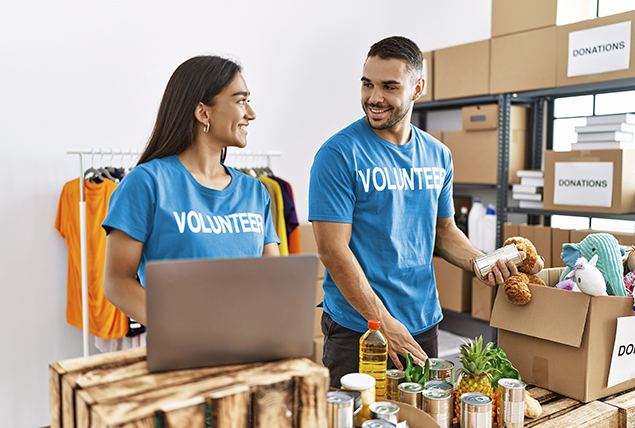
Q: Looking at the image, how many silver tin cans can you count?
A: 11